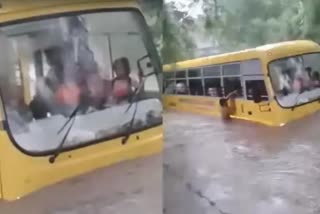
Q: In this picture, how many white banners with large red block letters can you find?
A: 0